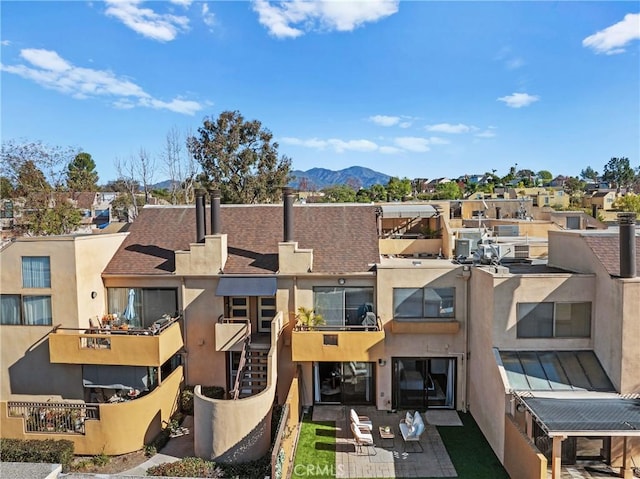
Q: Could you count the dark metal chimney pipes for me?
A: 4